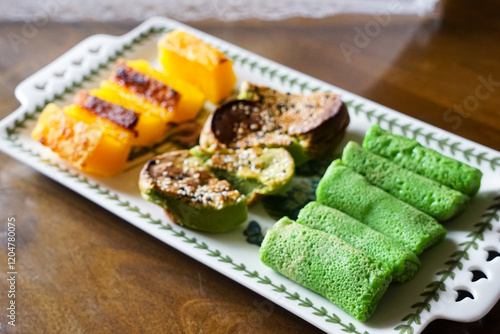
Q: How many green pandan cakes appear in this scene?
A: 5